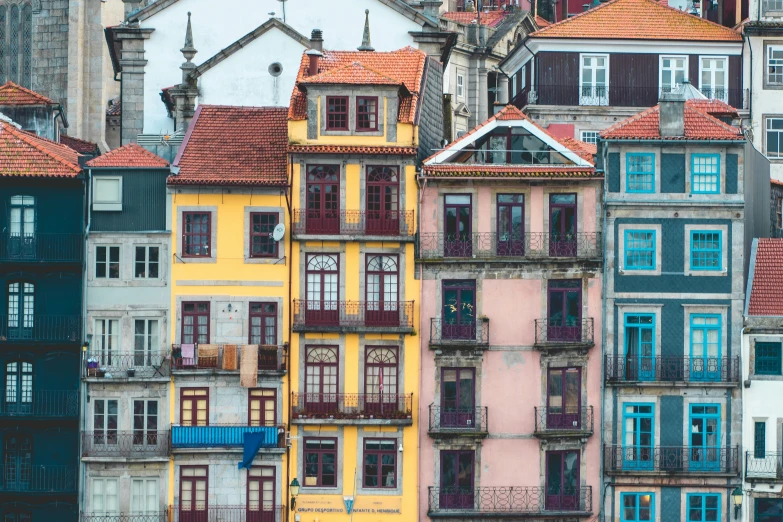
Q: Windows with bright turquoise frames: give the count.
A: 10